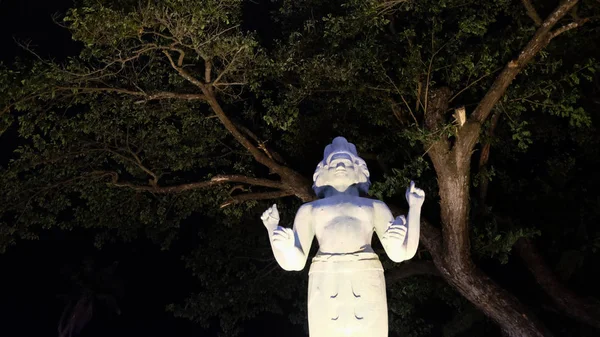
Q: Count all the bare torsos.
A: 1